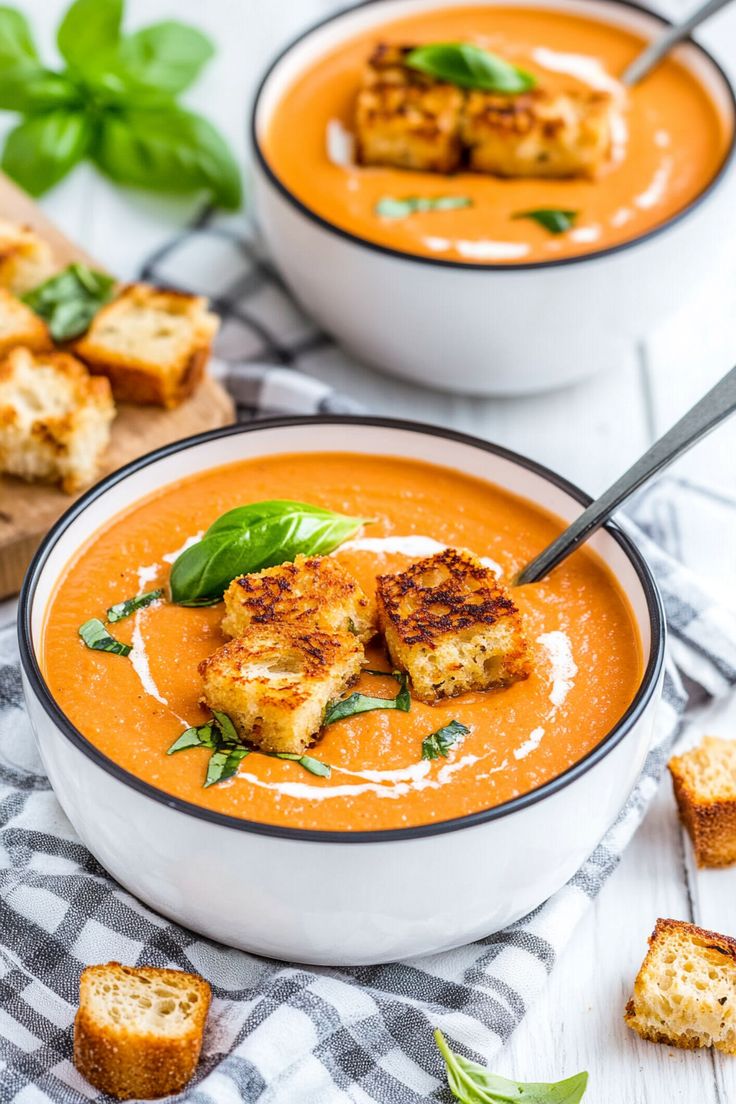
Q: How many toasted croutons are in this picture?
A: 12